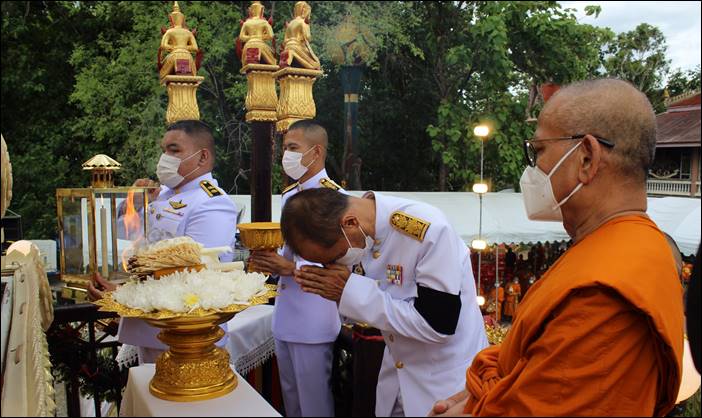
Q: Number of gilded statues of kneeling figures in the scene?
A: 3